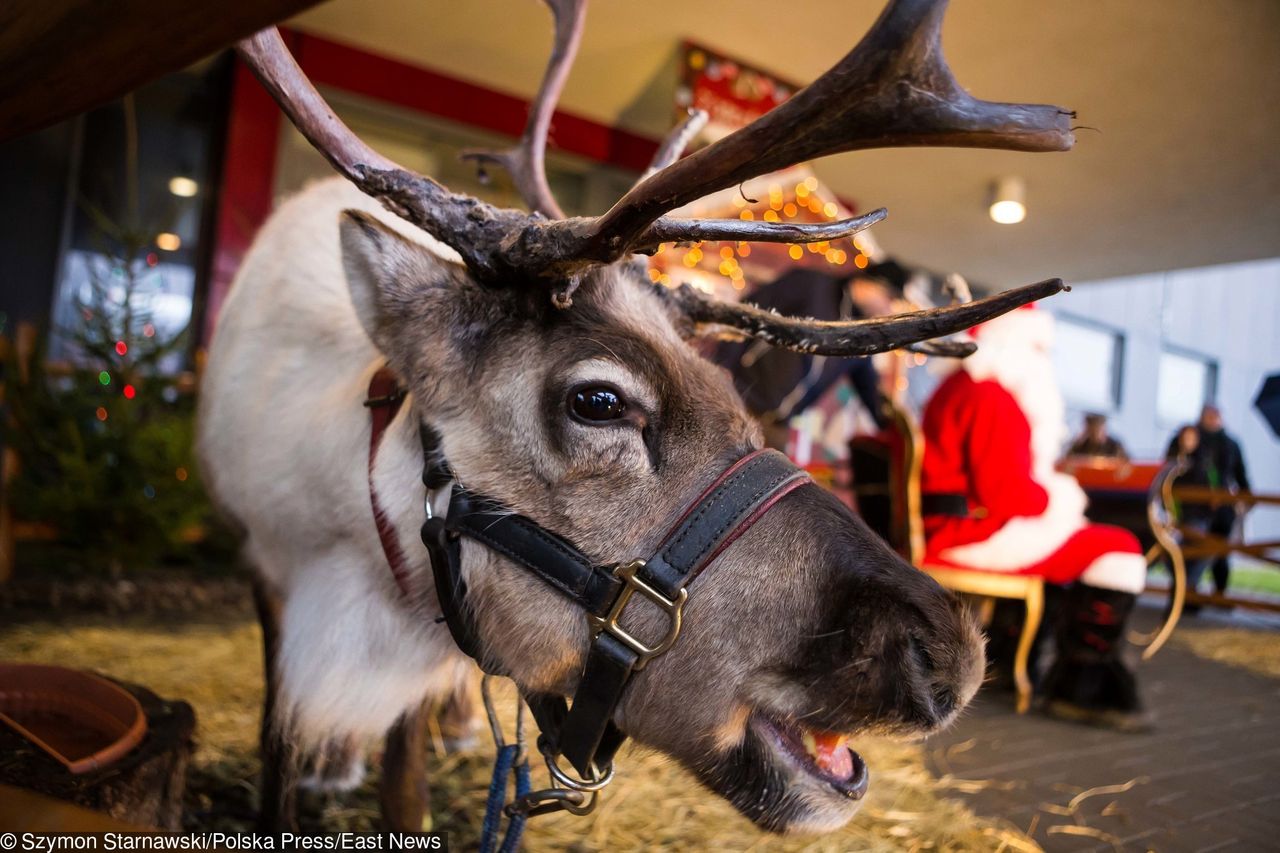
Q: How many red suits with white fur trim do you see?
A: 1